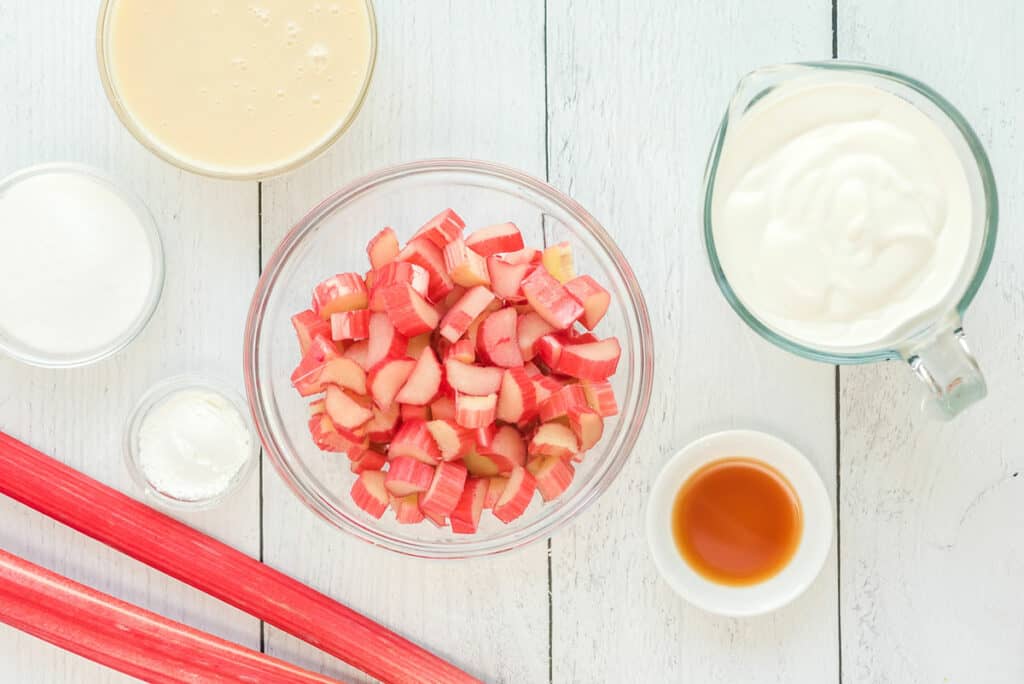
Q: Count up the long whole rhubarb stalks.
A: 2